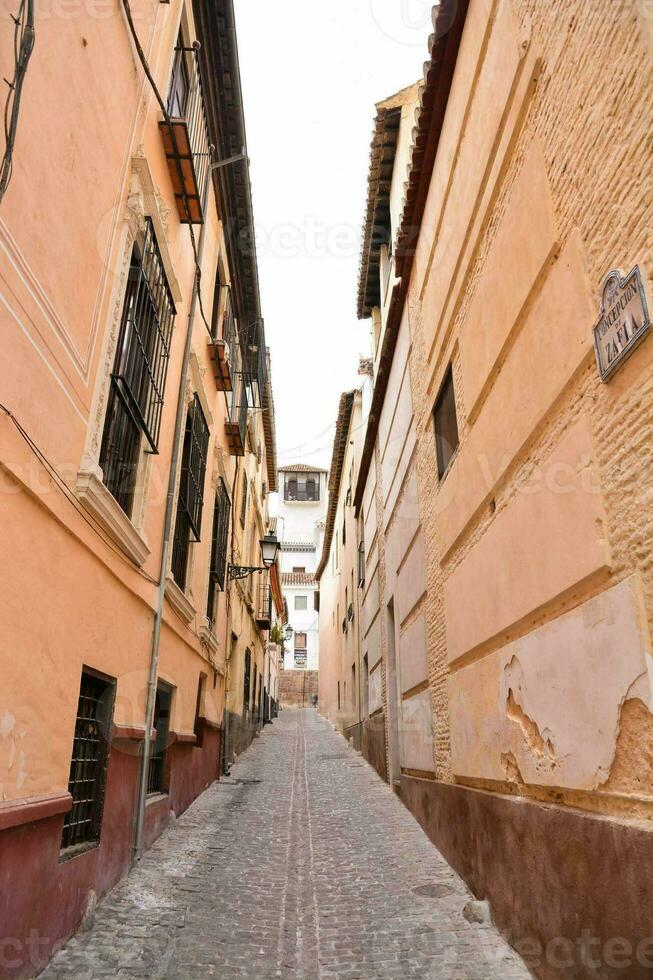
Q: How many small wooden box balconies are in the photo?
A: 3